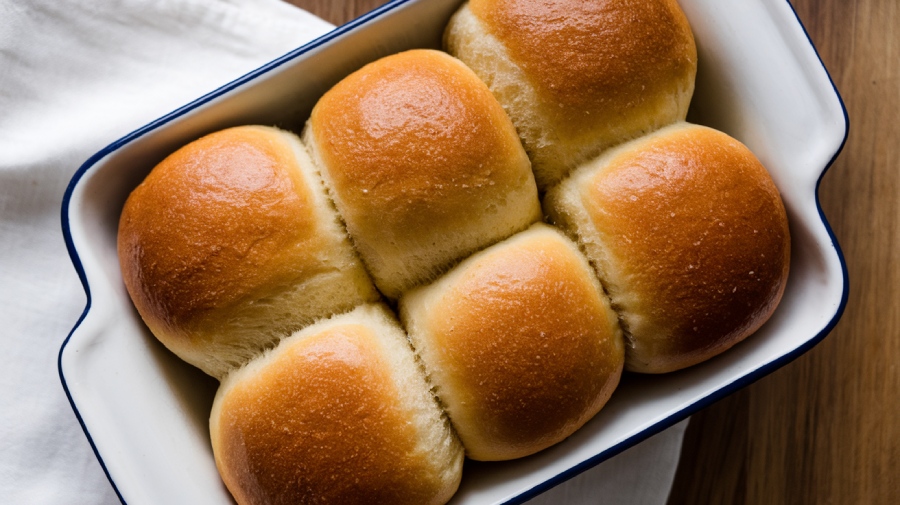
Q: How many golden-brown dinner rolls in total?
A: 6